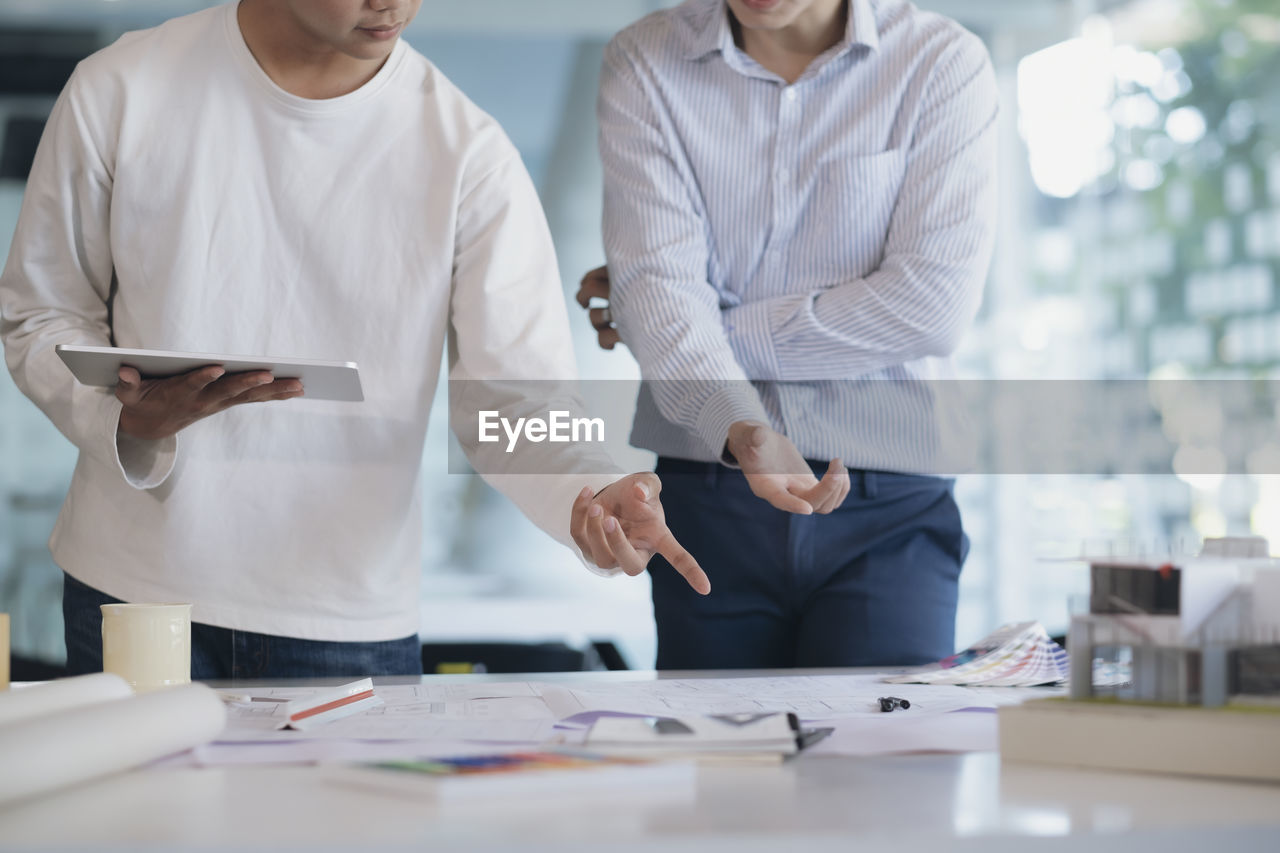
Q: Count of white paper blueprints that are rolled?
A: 2